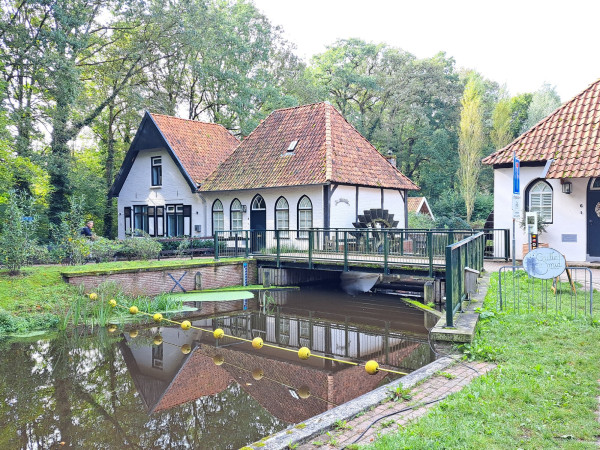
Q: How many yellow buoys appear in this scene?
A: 9